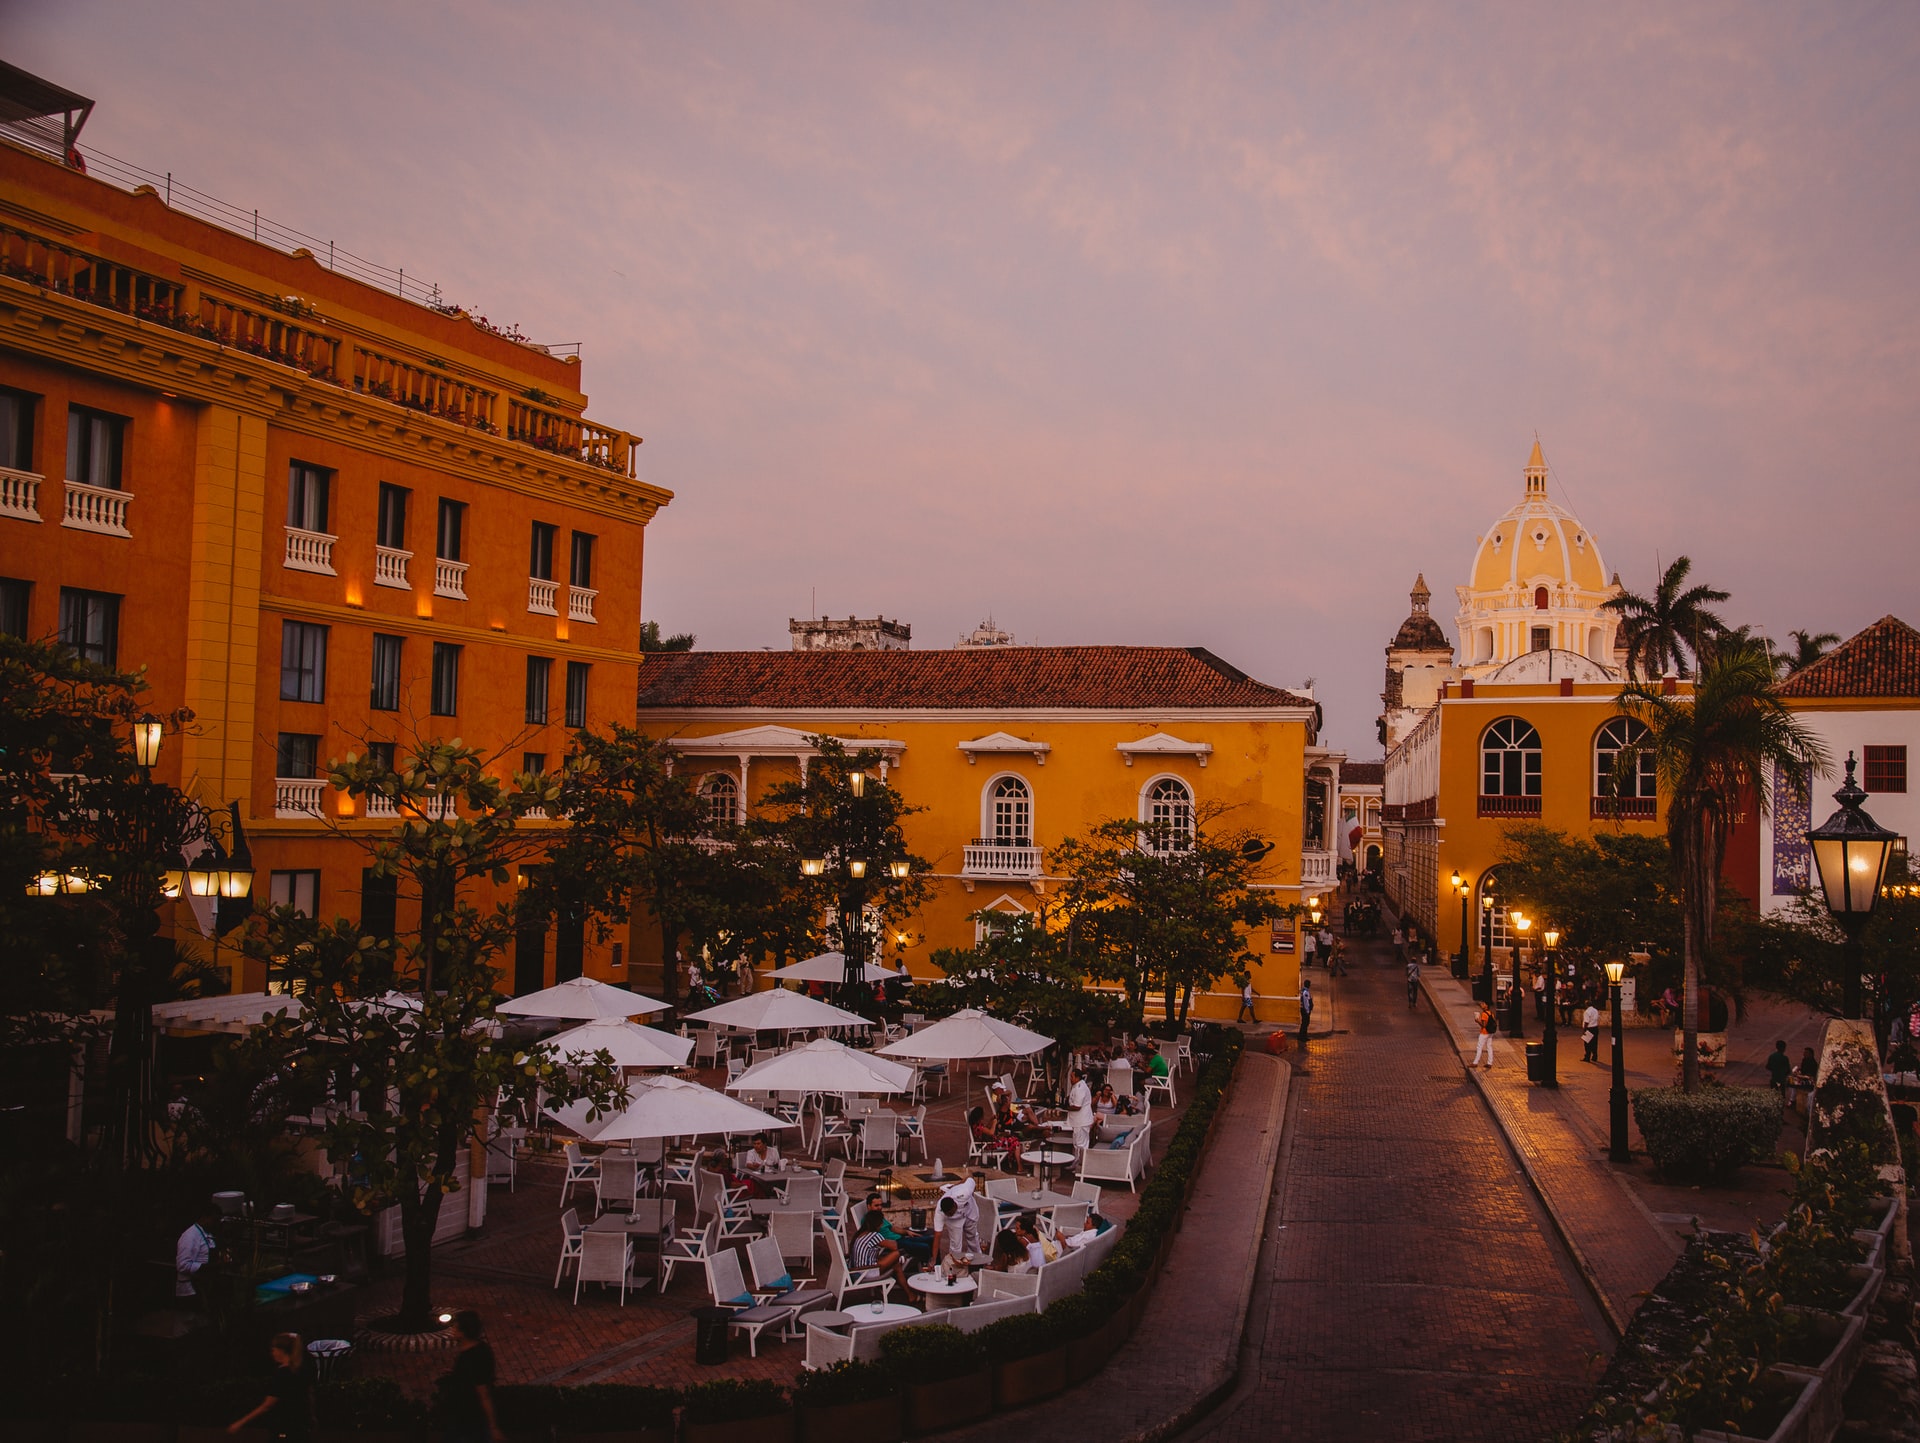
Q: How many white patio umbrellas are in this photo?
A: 7